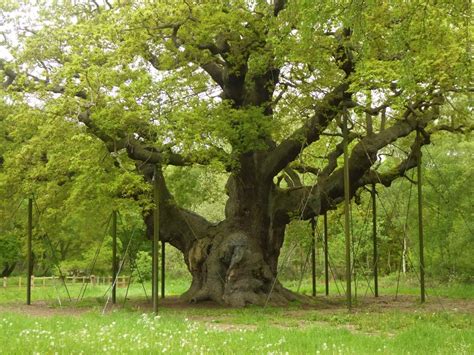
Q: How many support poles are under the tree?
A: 9